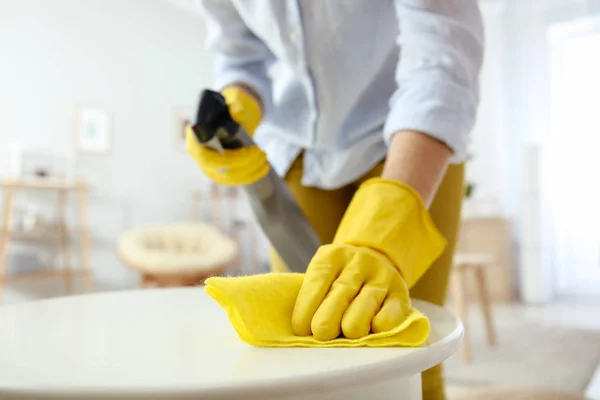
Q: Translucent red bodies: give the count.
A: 0